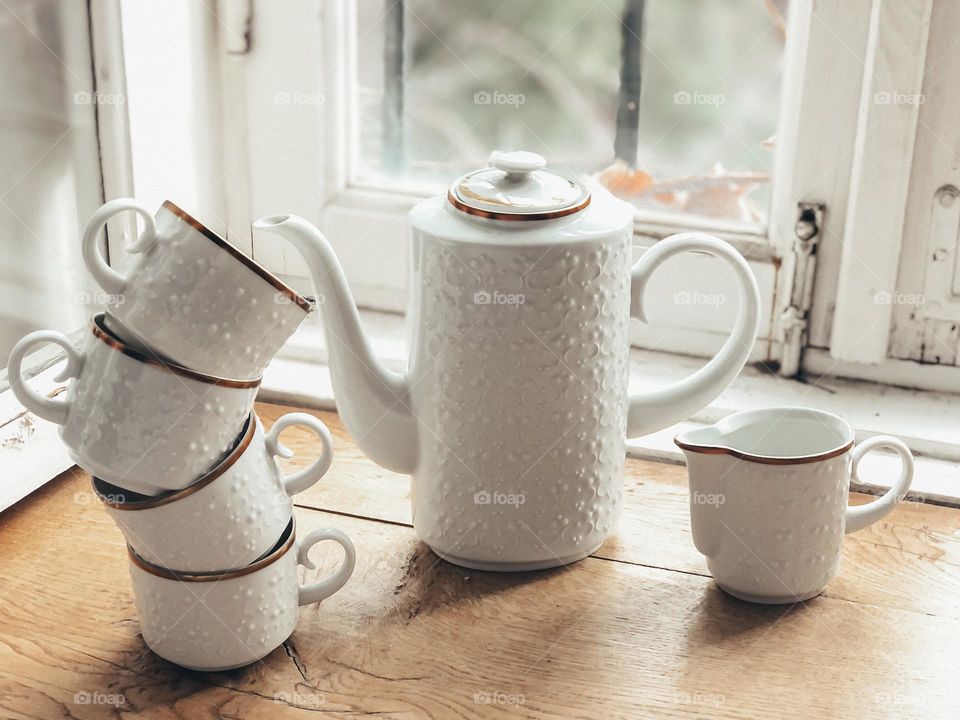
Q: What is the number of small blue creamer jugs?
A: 0